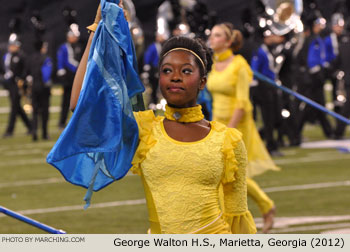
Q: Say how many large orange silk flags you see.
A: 0